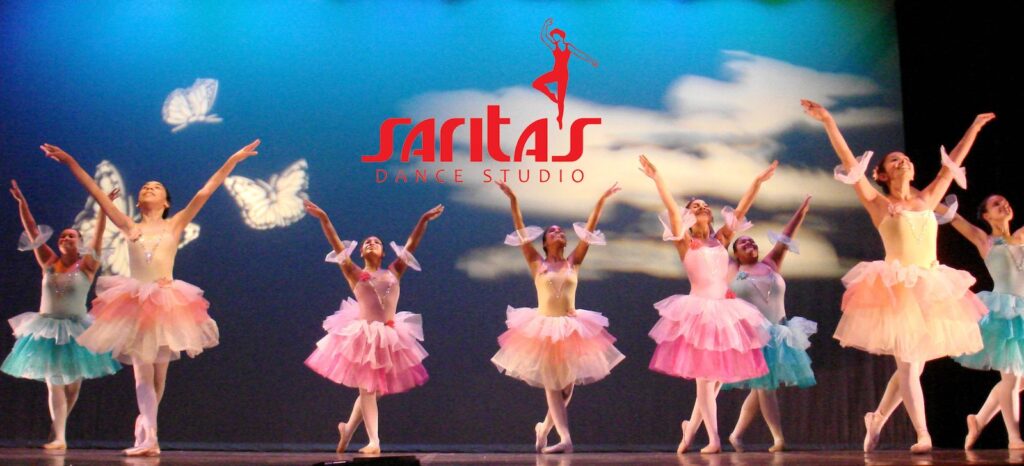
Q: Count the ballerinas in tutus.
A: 8